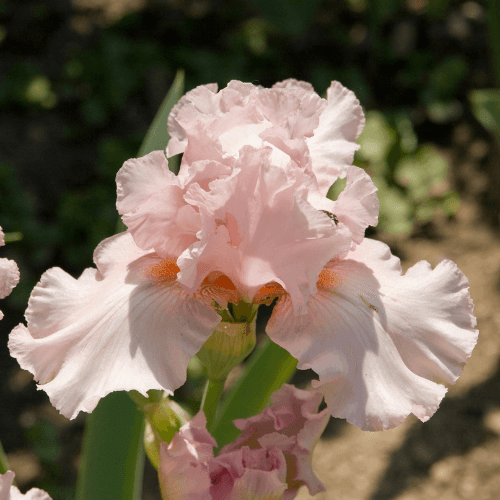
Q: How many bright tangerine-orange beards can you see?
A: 2